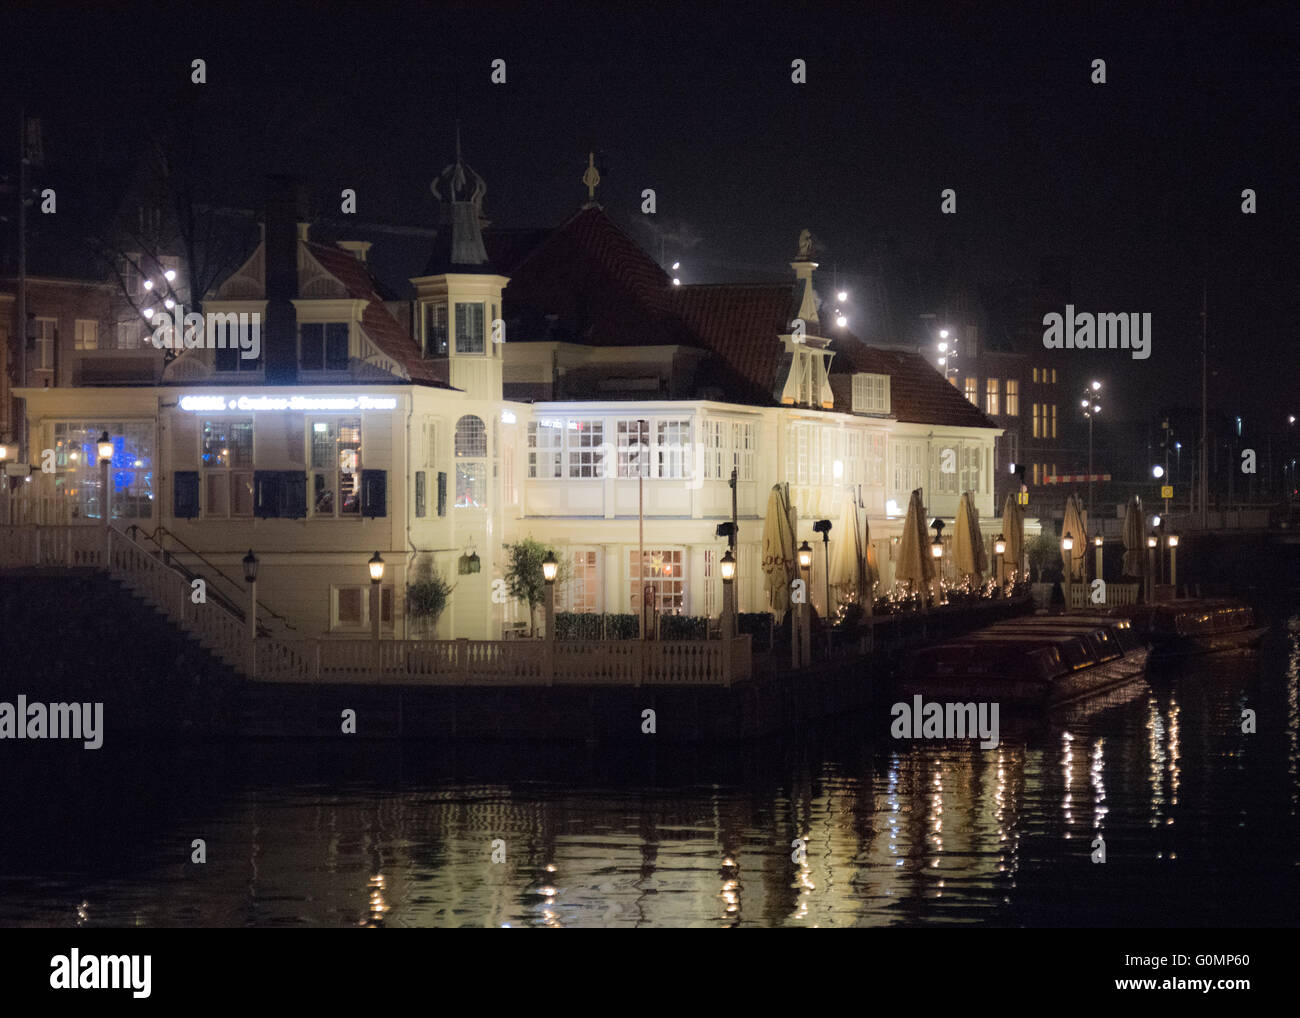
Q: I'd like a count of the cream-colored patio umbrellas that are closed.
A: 7